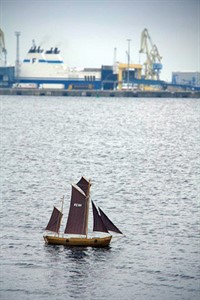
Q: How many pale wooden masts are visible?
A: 2